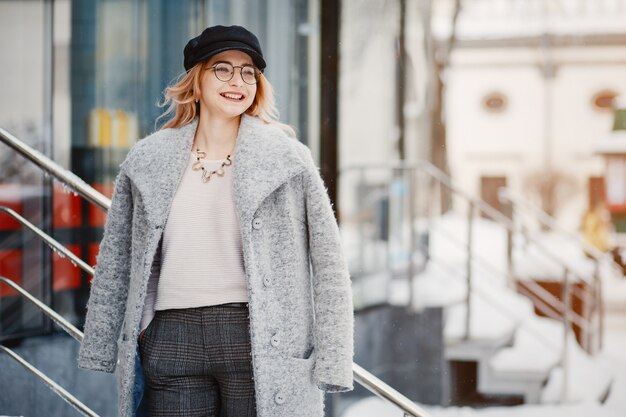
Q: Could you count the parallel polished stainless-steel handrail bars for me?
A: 4